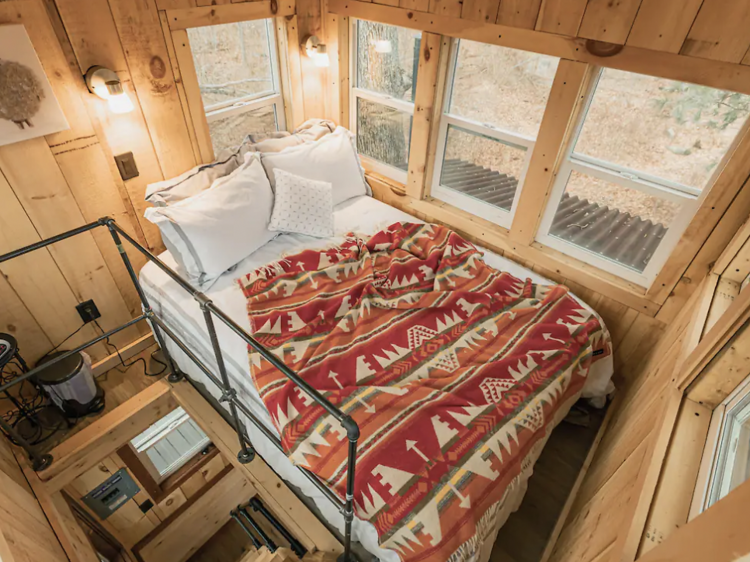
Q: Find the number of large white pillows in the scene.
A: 2